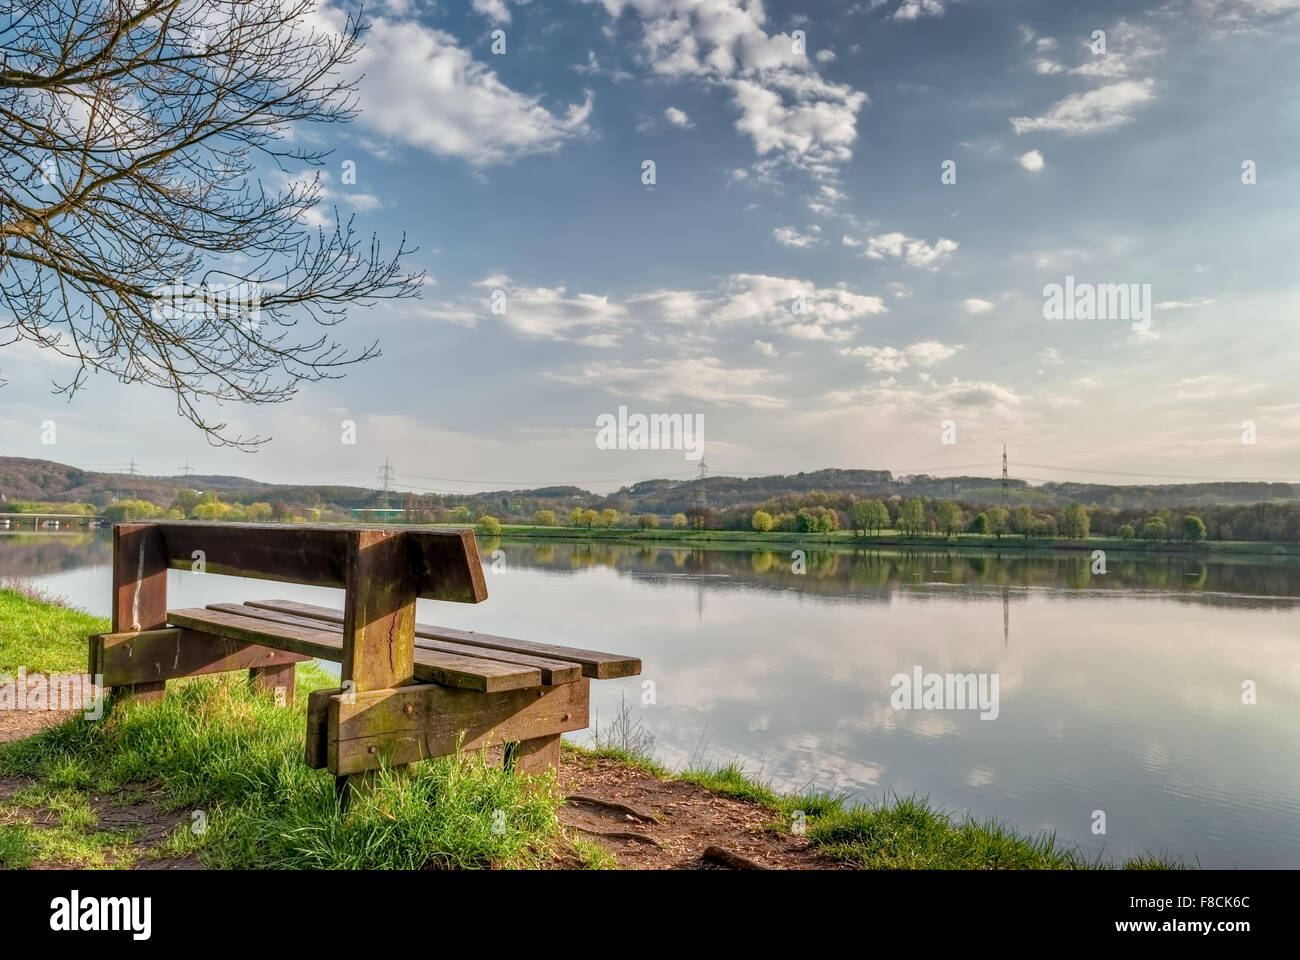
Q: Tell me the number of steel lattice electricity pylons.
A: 5